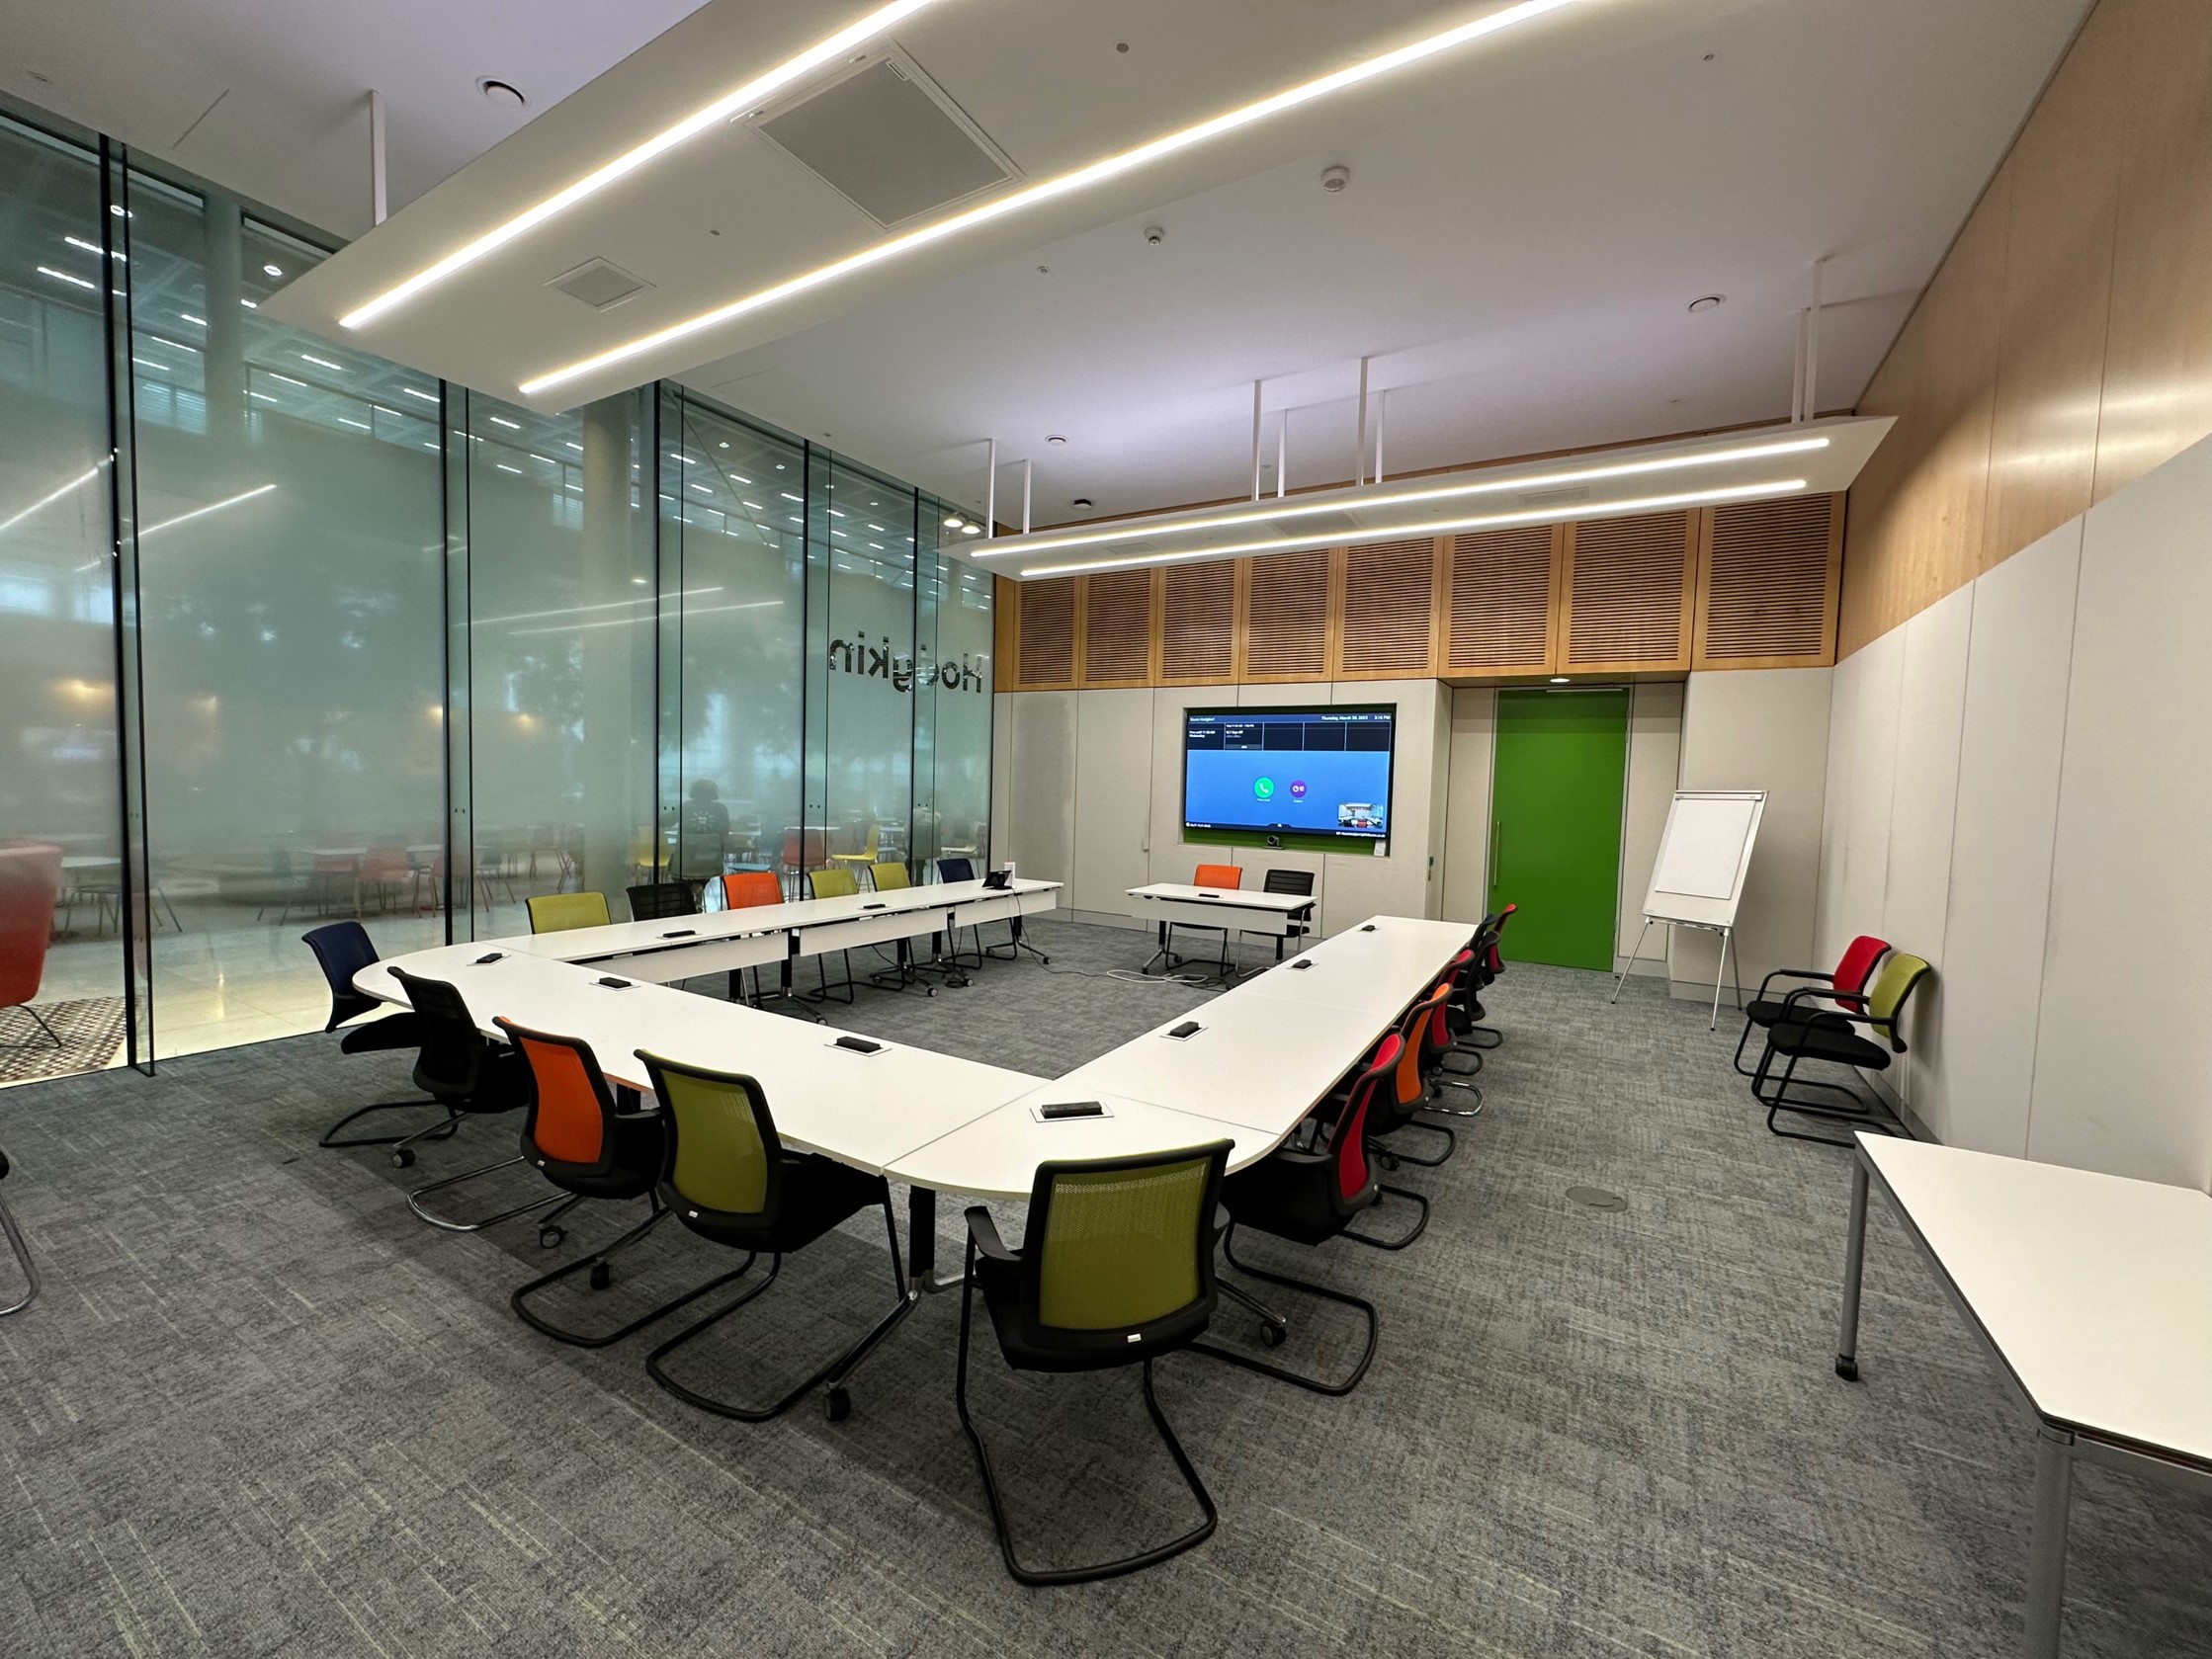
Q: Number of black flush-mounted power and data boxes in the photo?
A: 10